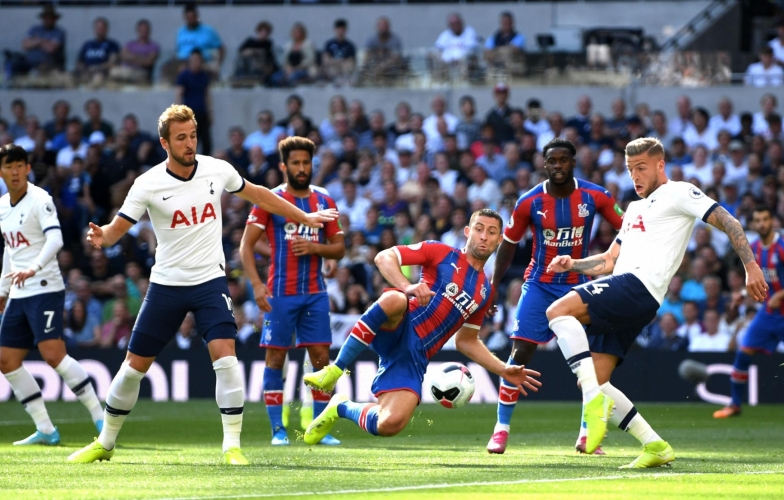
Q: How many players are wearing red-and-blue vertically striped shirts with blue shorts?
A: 4